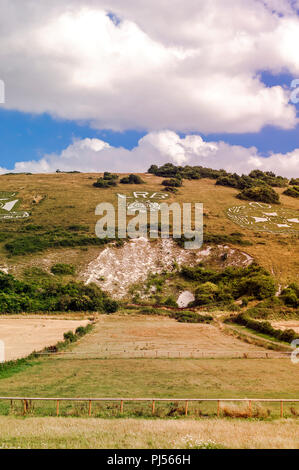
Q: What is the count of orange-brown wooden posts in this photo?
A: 9